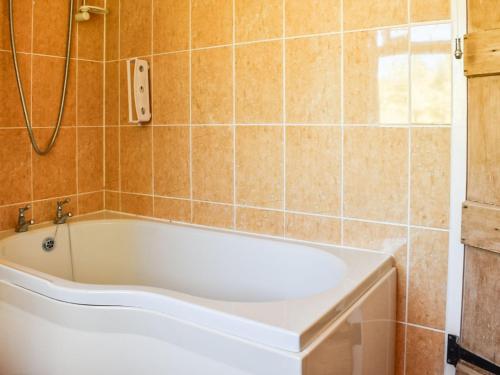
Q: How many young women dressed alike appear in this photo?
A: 0